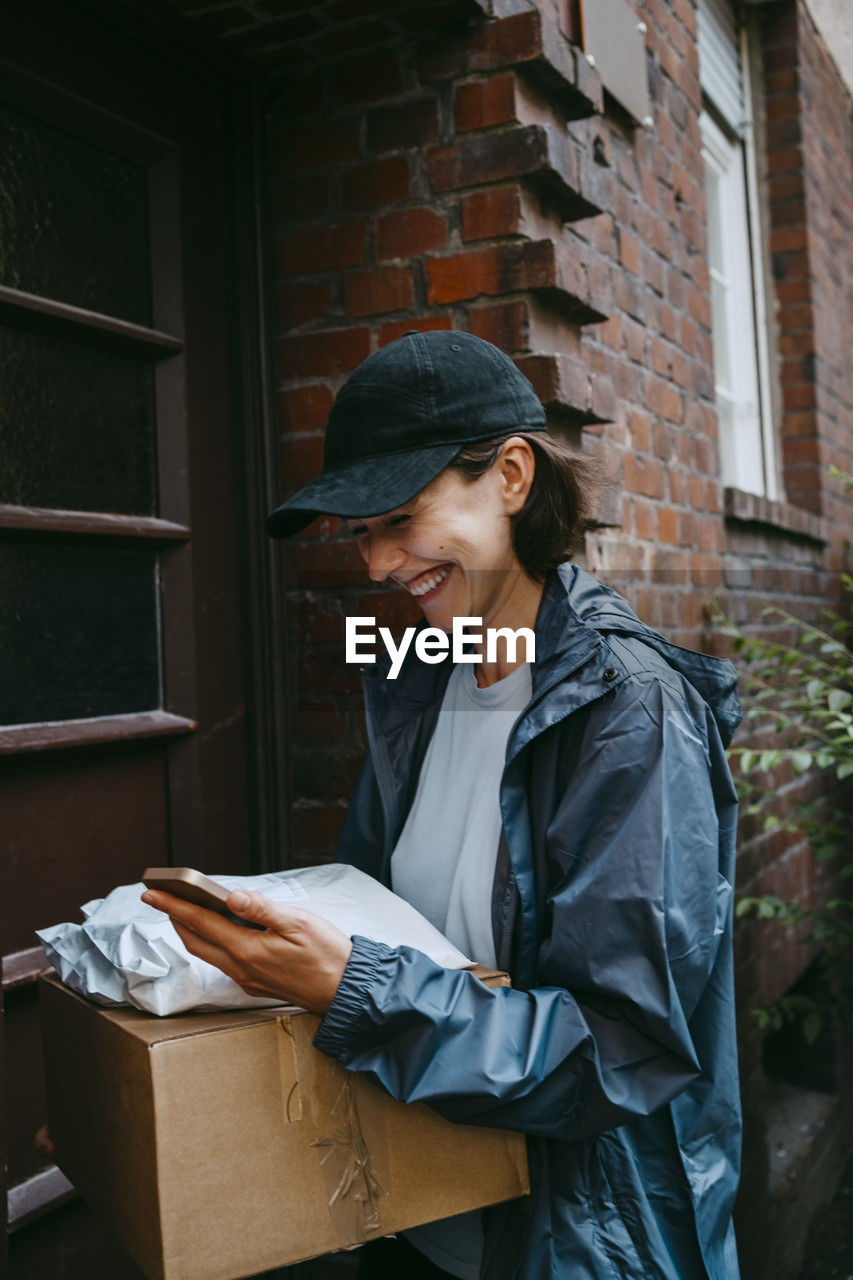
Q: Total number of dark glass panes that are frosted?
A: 3